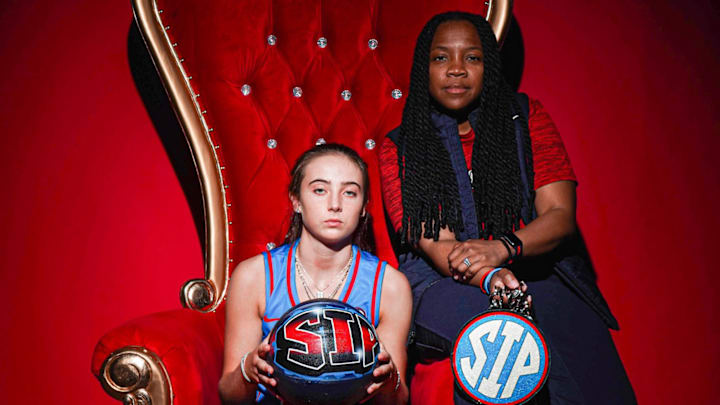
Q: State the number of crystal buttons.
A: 11